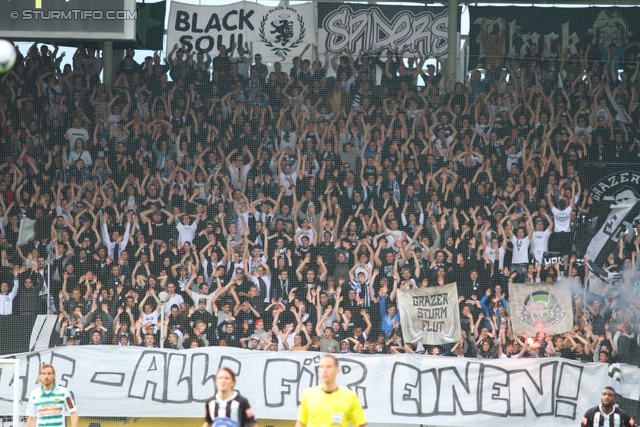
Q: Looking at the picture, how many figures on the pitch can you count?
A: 4